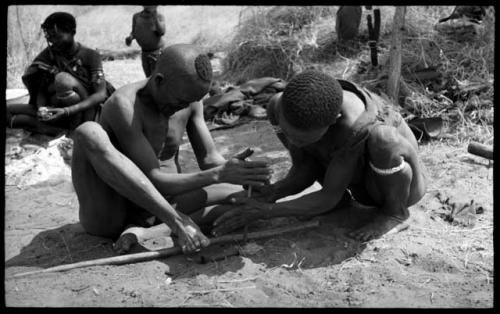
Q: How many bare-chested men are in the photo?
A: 2